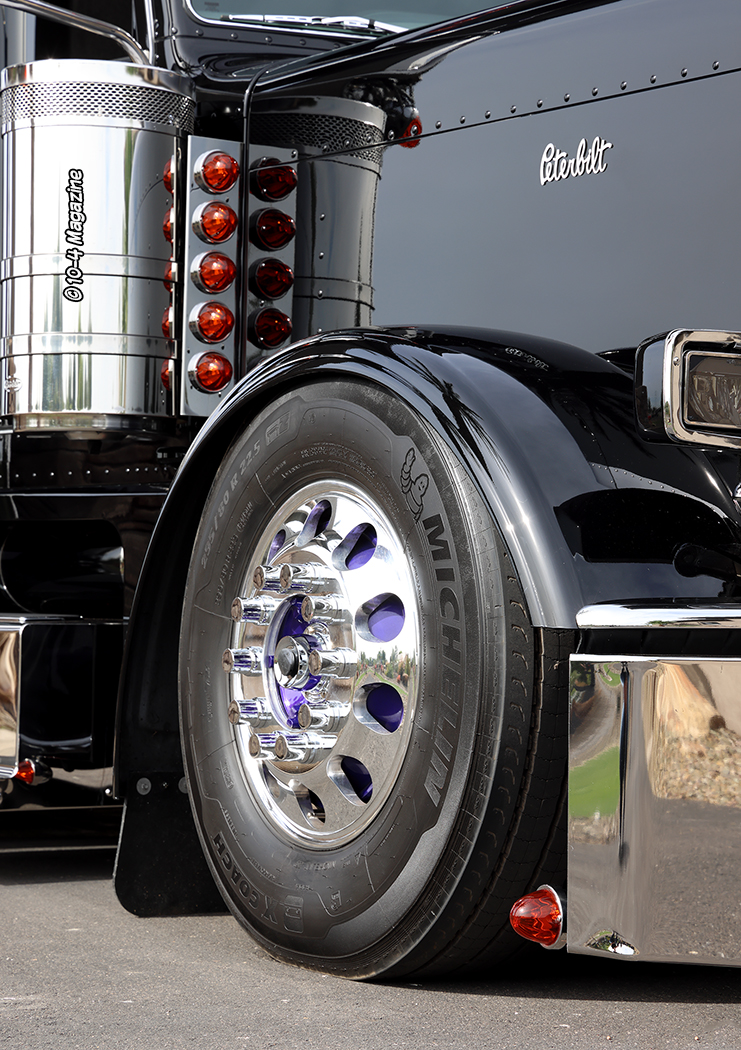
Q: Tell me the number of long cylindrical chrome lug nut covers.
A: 10